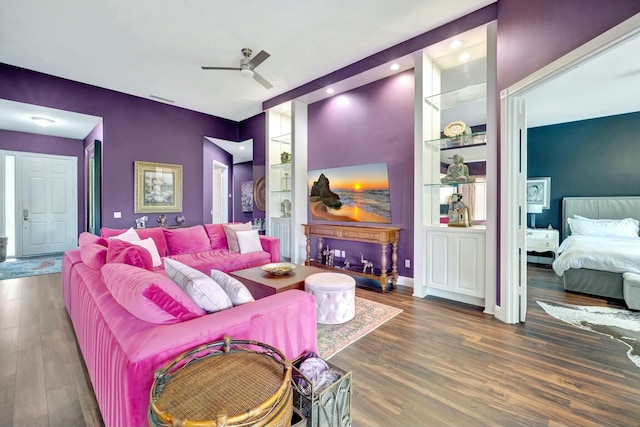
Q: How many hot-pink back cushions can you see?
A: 6